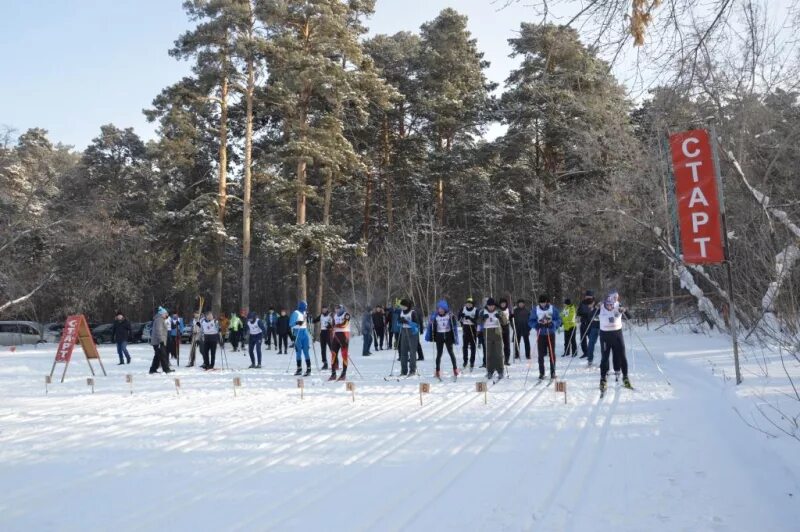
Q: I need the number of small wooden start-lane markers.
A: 10